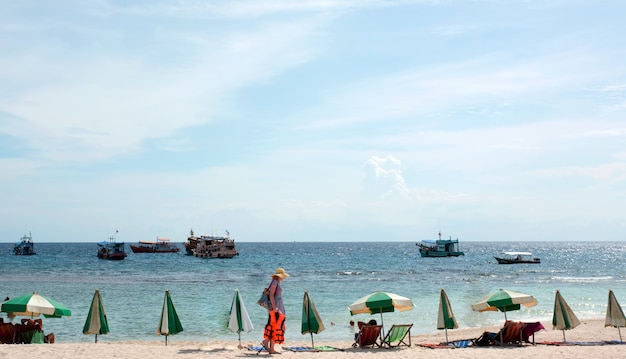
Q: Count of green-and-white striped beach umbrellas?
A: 10